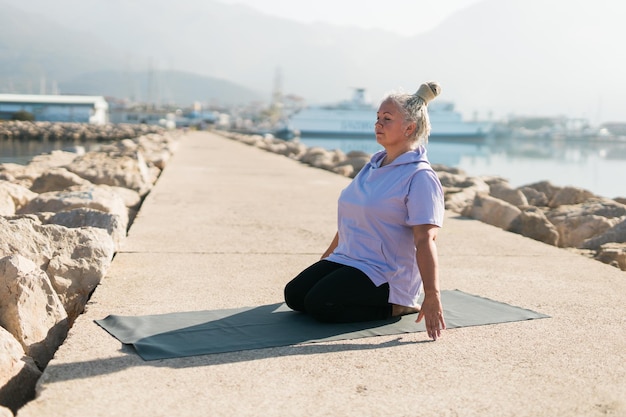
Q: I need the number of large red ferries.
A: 0